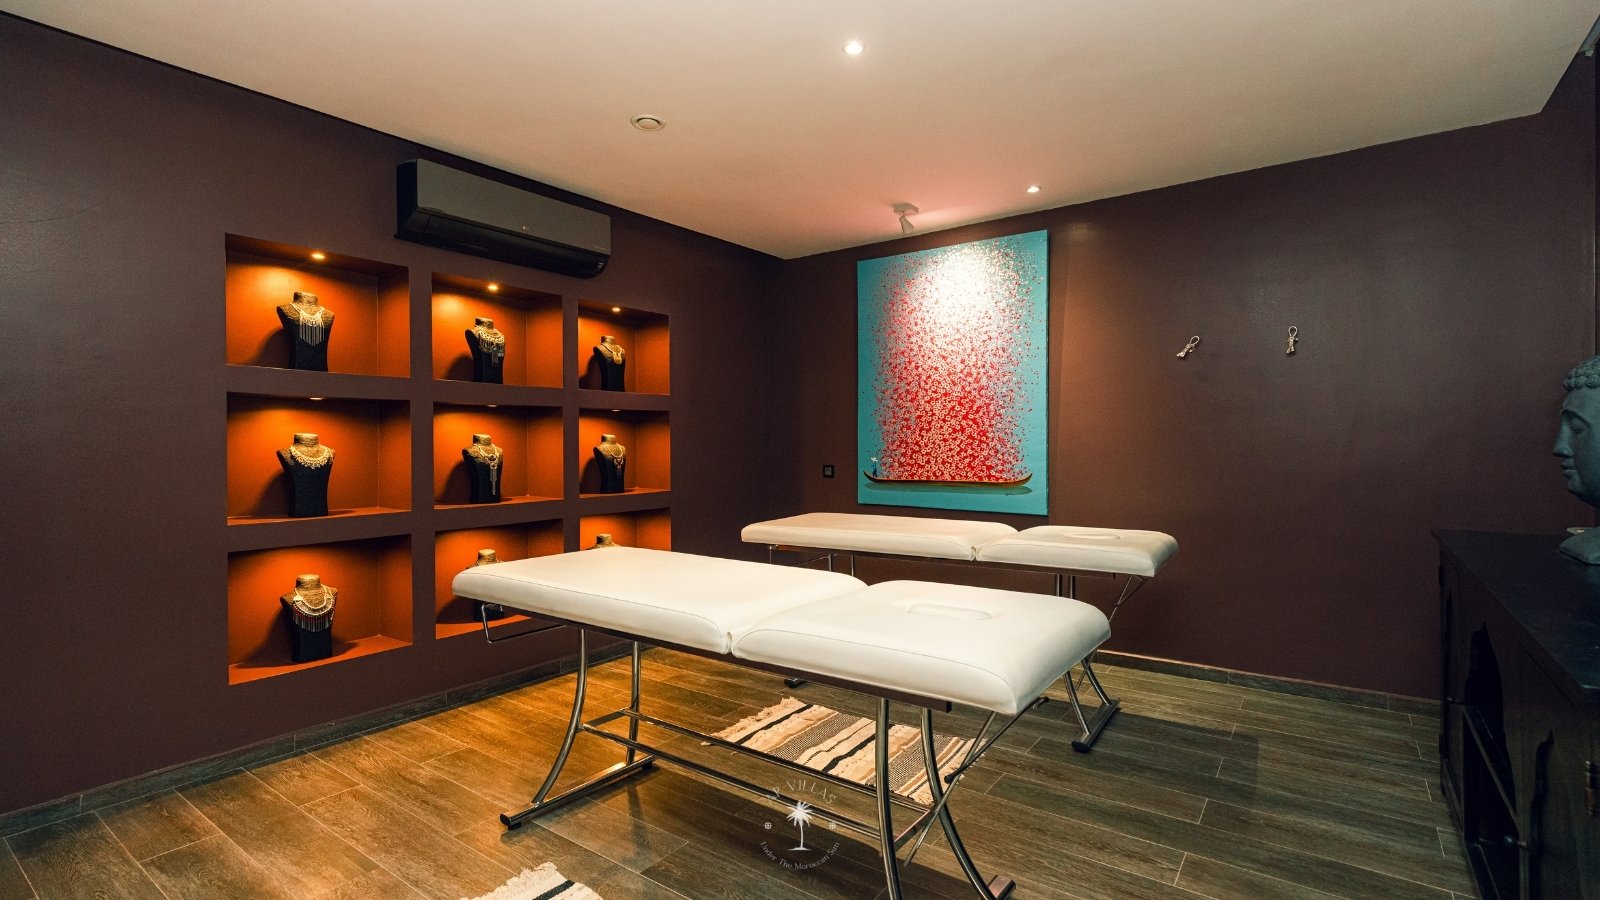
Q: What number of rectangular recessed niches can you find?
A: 9